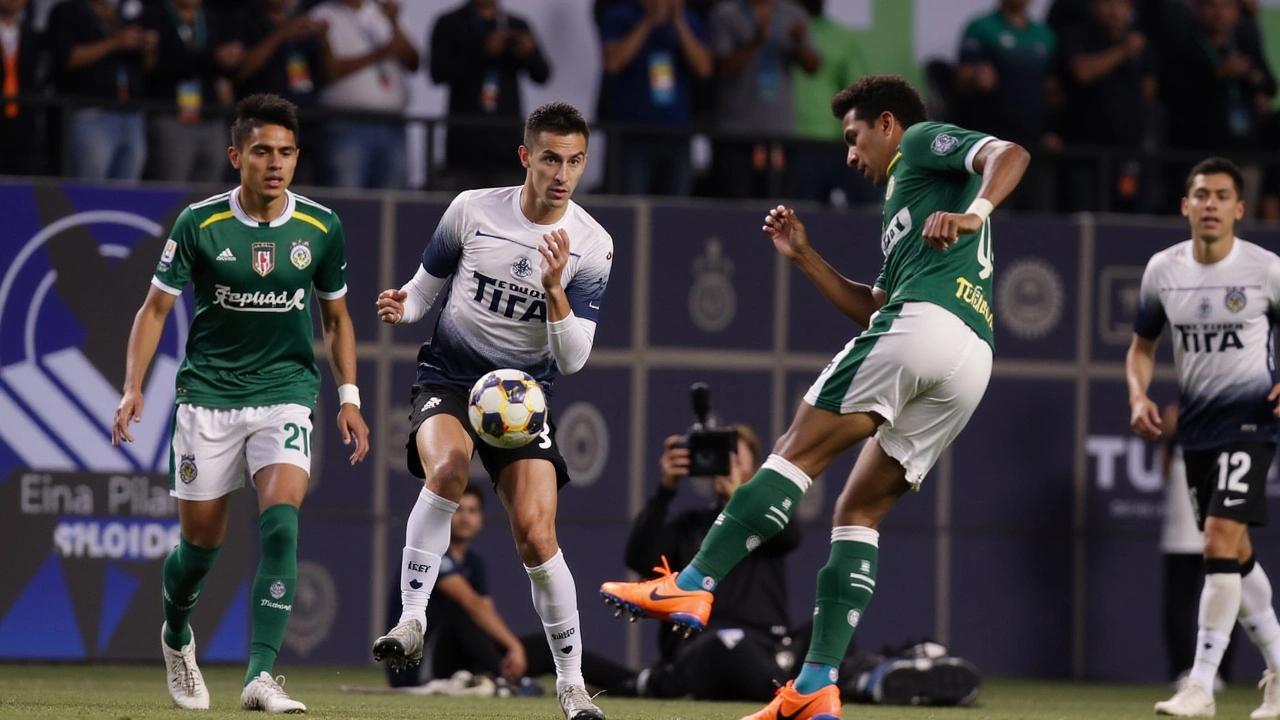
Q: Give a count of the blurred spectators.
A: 12